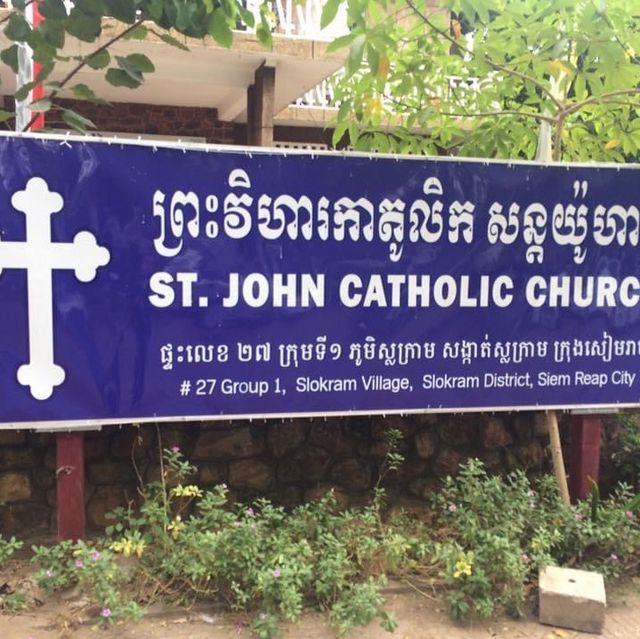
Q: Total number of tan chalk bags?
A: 0